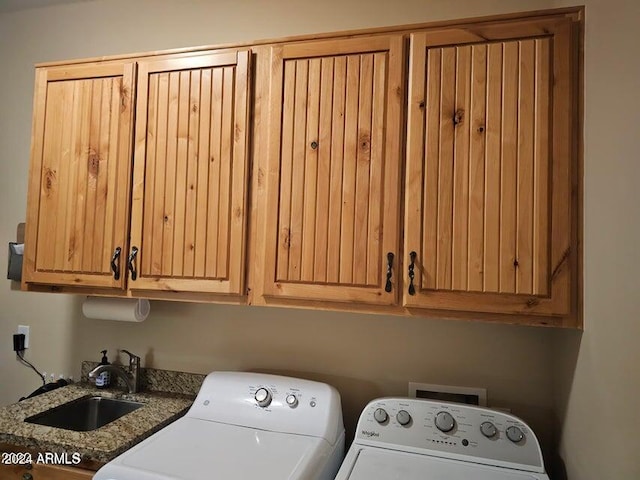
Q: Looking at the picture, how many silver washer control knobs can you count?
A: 5